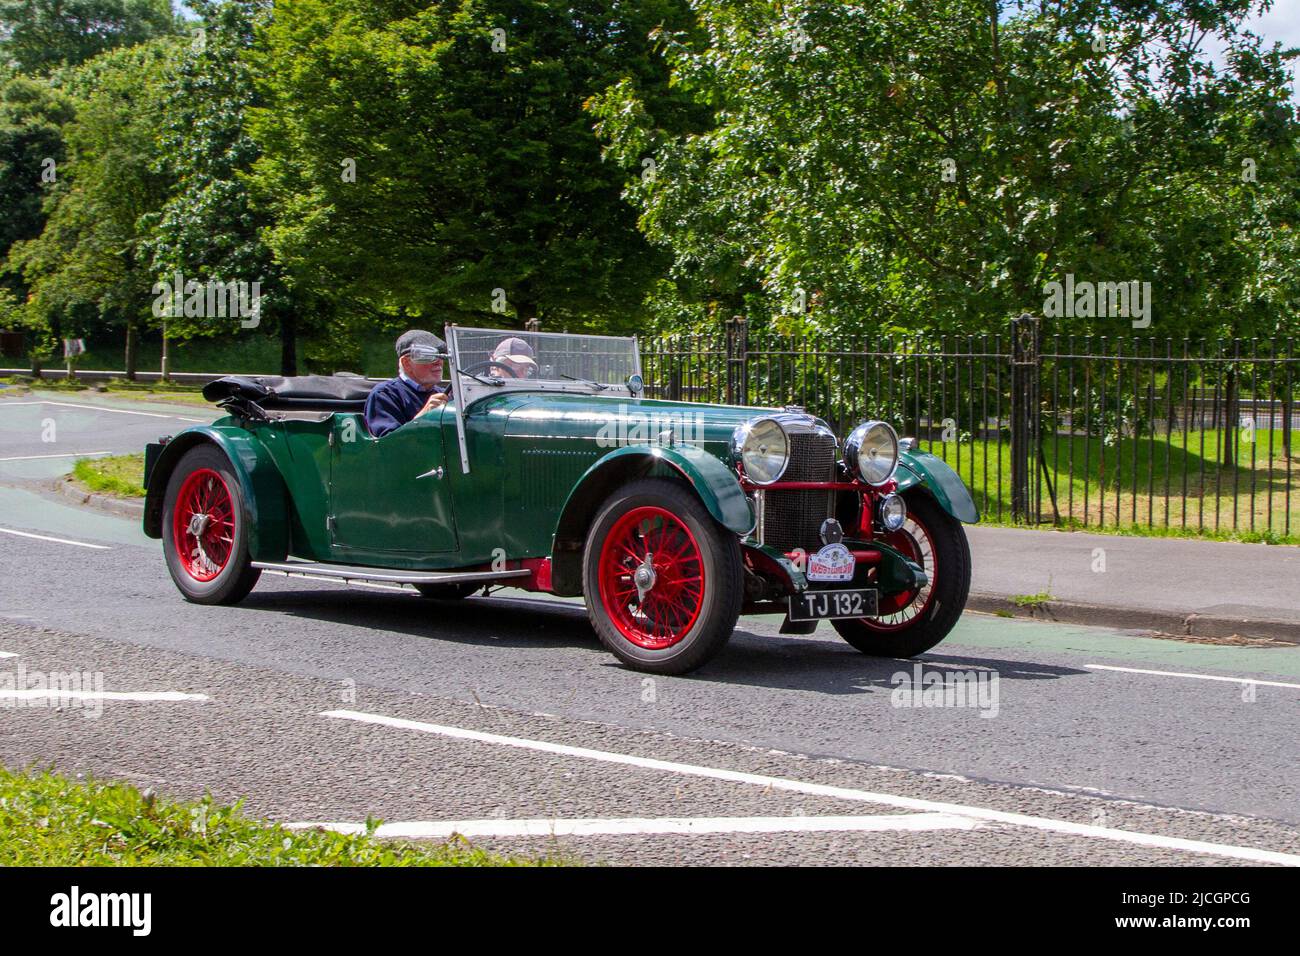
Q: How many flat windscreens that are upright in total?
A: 1